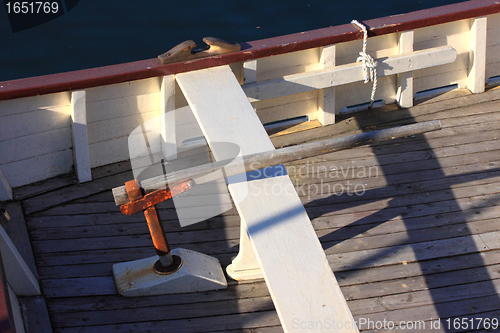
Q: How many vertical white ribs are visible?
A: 6